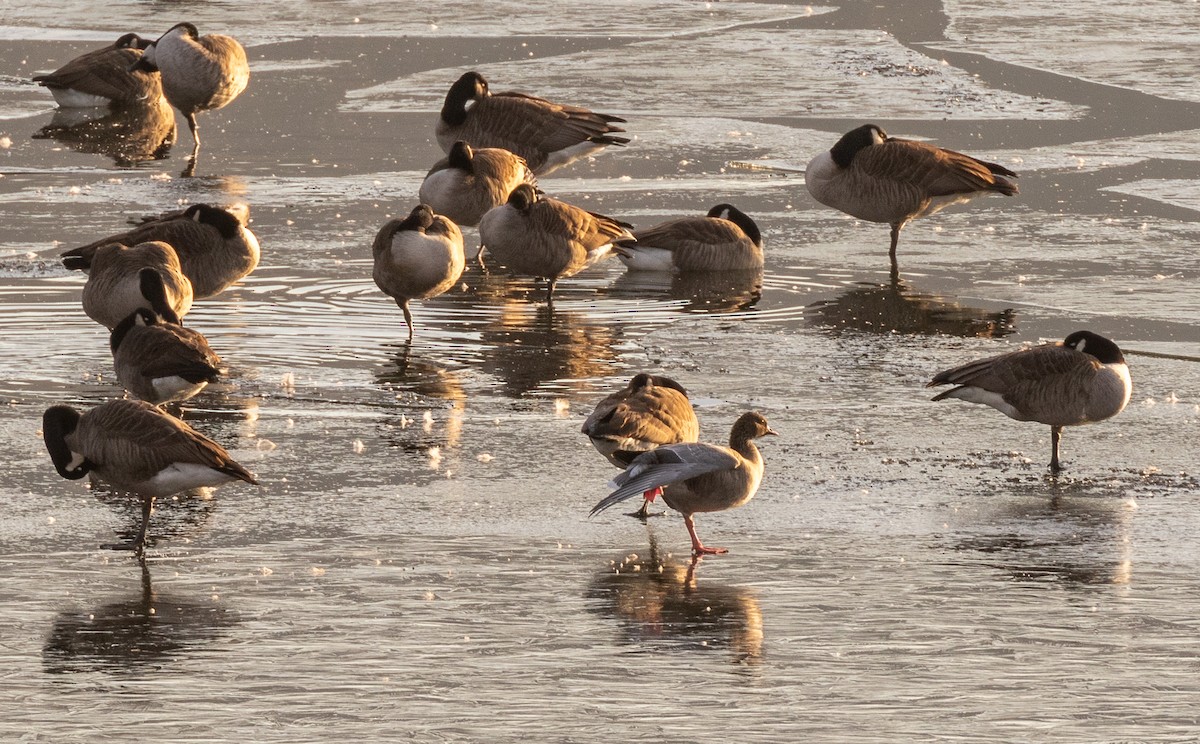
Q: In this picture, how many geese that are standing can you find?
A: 13